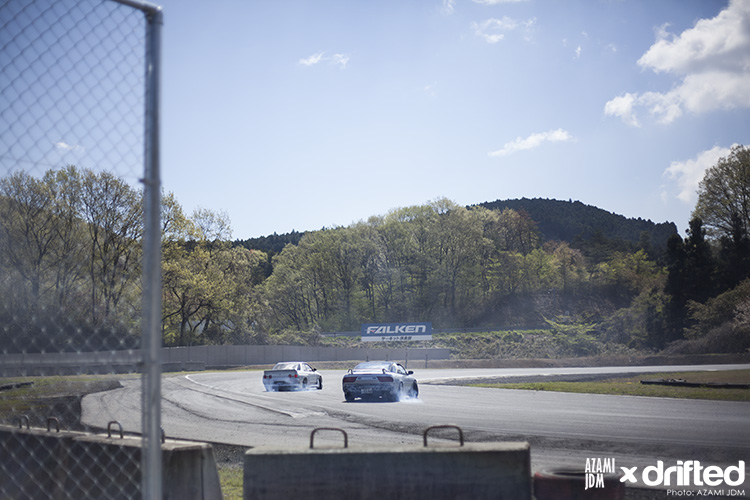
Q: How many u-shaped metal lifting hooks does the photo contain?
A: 6